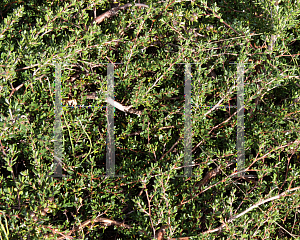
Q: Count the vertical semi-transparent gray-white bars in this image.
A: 4